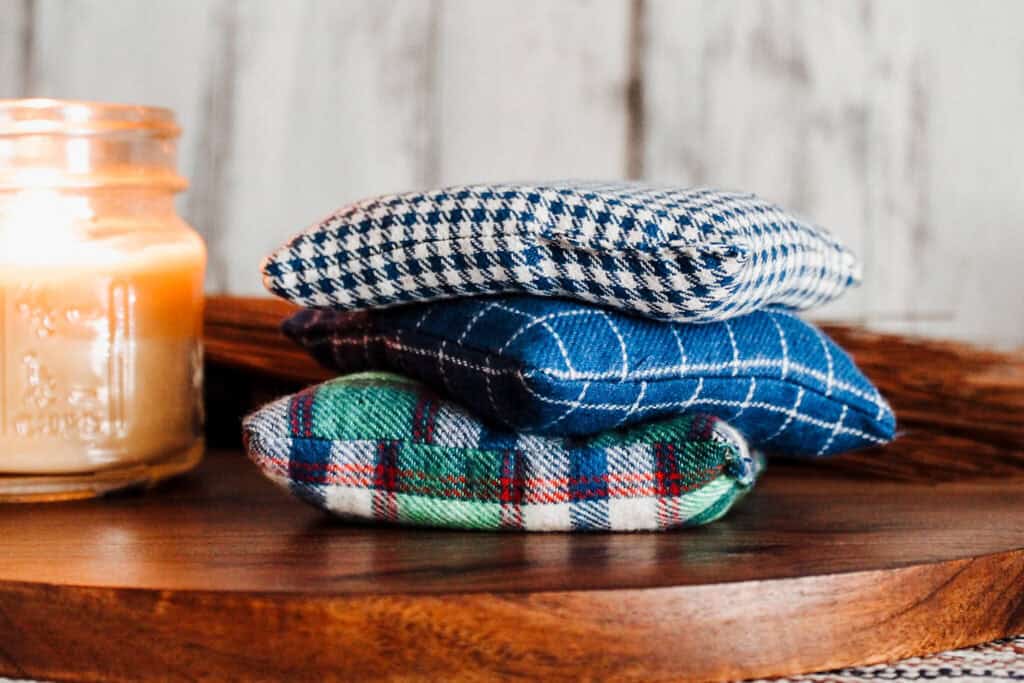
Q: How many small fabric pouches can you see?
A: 3